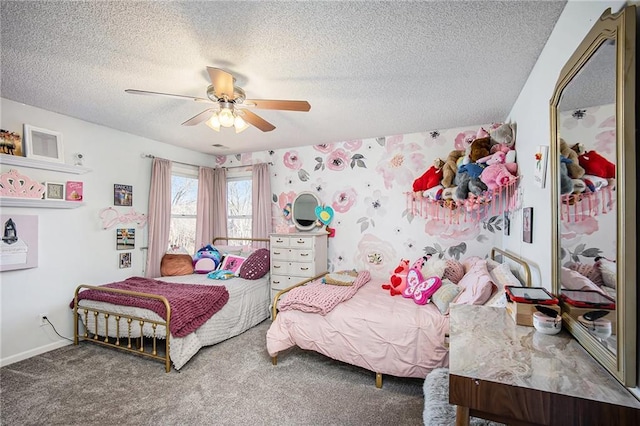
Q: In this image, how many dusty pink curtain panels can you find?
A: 4